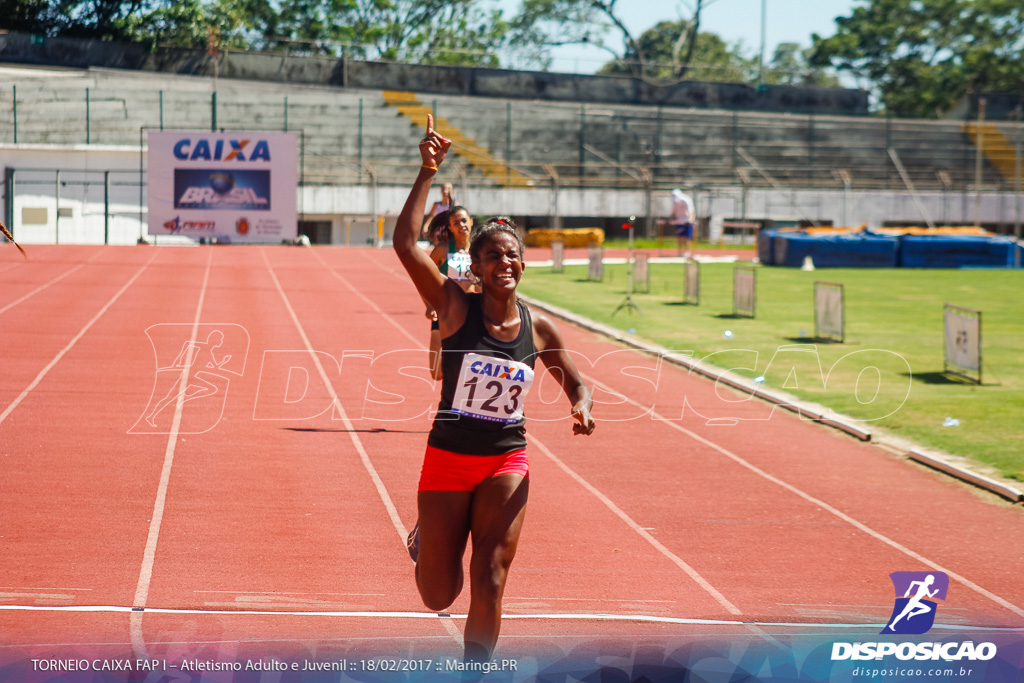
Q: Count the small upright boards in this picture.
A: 7